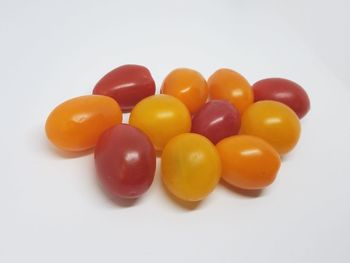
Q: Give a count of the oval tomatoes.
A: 11